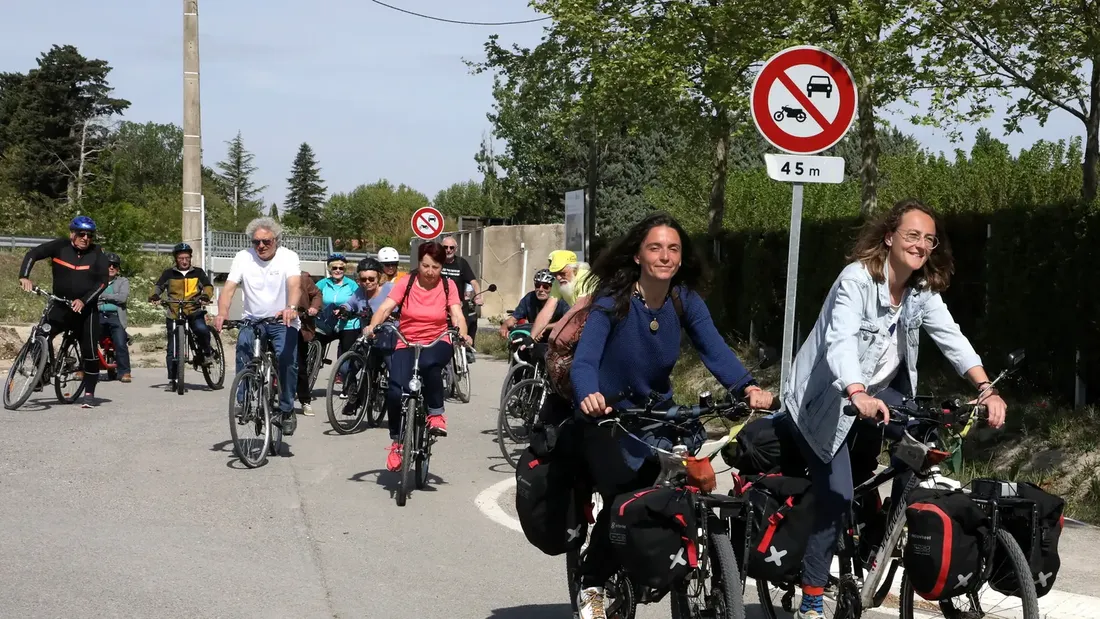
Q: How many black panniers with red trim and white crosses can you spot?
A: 5